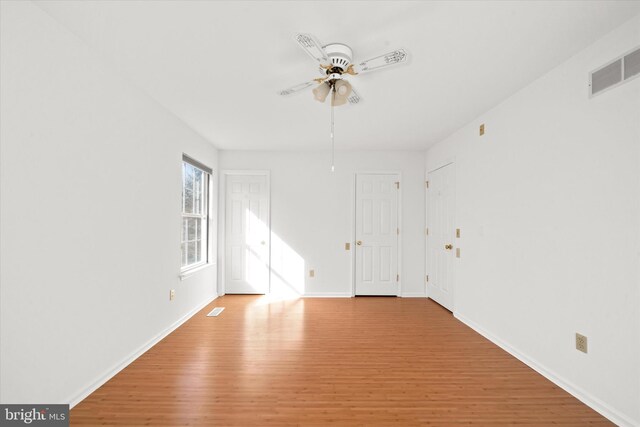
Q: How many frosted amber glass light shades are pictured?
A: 3